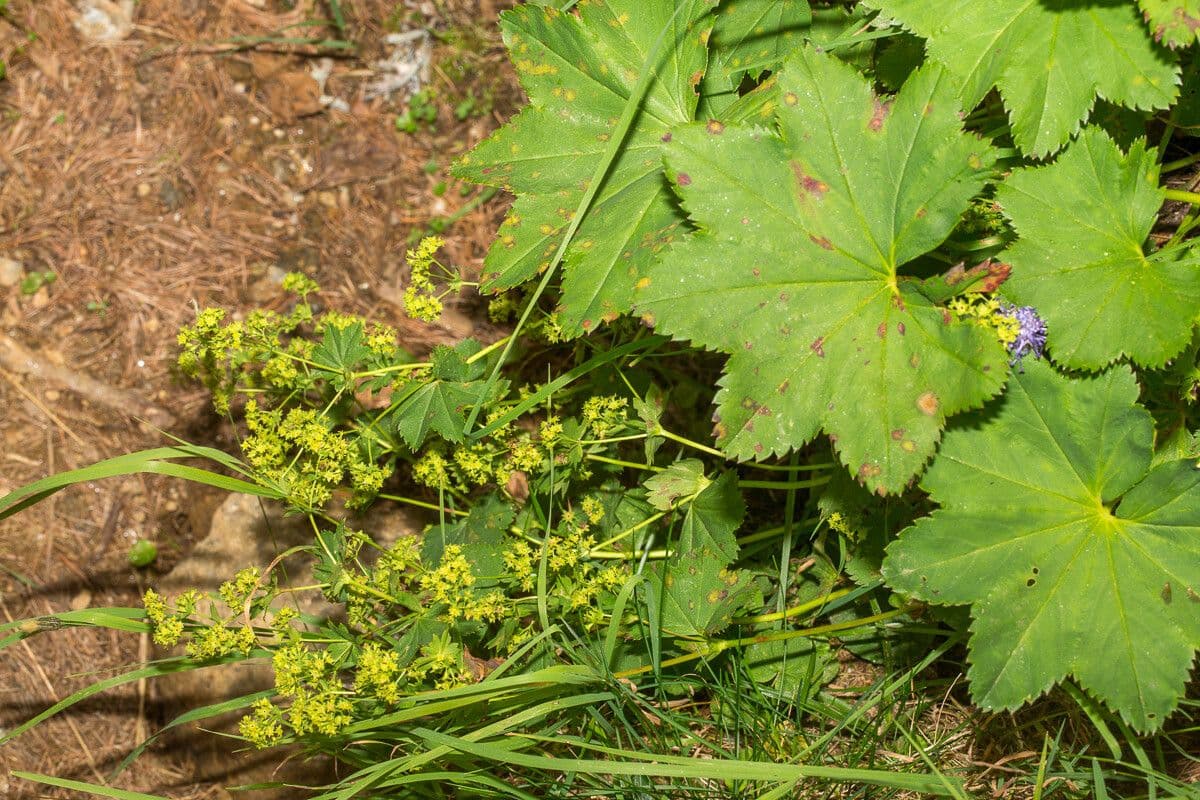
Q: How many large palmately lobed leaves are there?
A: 5